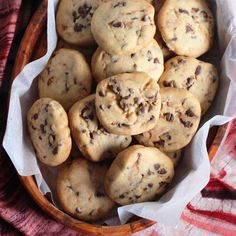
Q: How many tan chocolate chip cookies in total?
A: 12